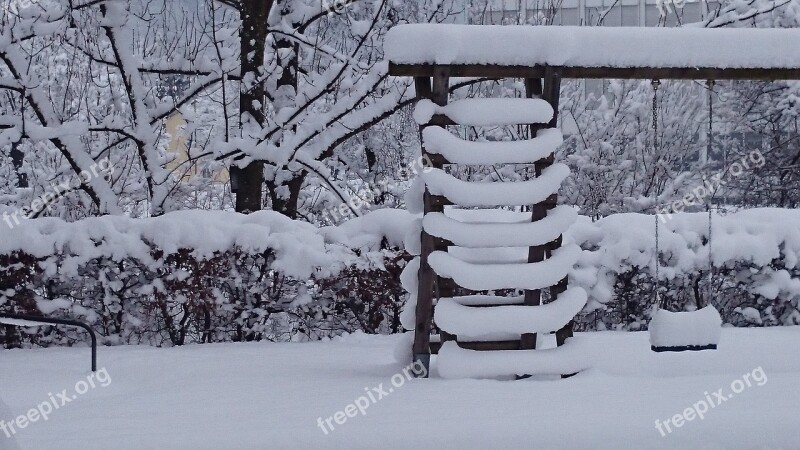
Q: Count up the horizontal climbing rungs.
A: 7